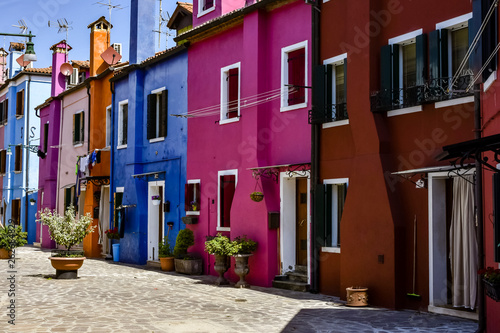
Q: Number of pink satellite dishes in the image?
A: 3